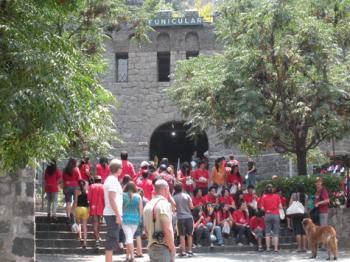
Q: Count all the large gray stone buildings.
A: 1